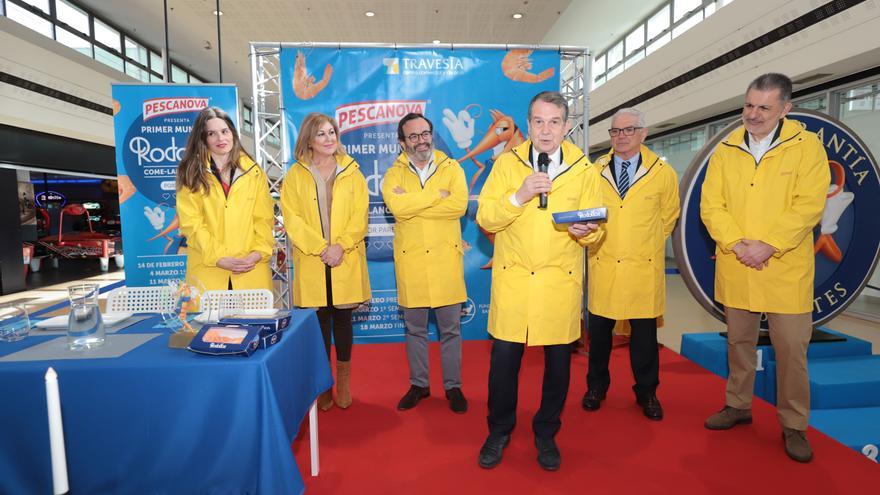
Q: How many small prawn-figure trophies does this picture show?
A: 1